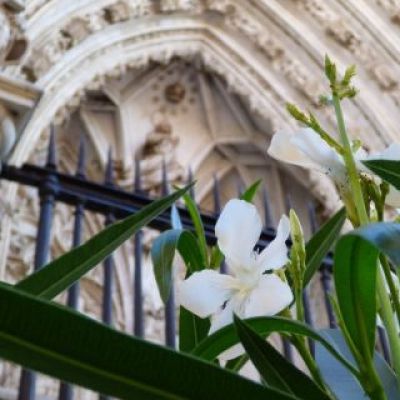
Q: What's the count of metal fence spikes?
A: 11